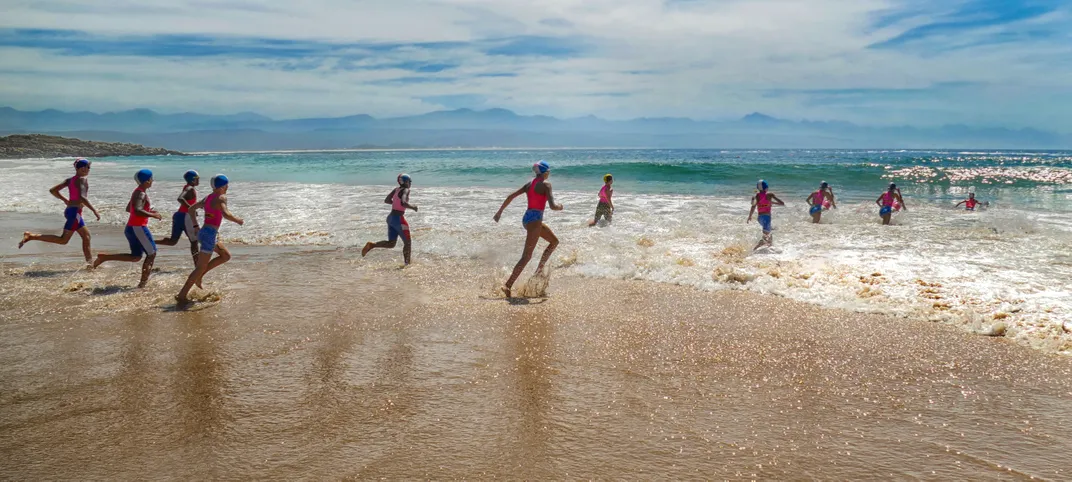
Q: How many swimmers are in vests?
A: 11